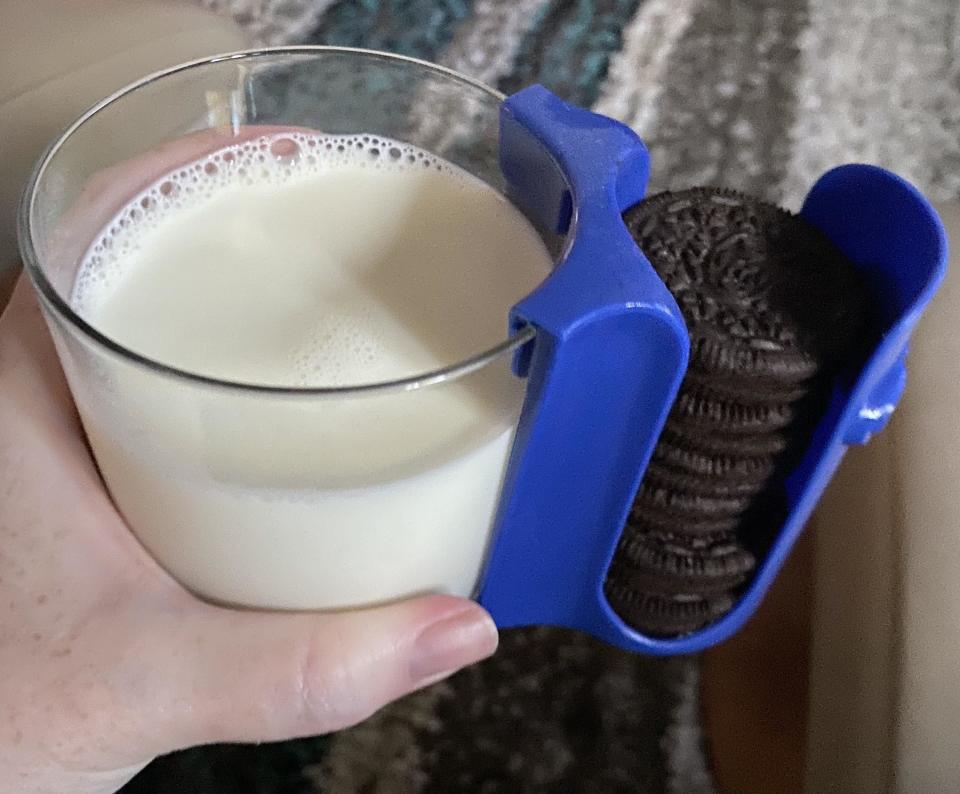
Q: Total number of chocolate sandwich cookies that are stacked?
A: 6